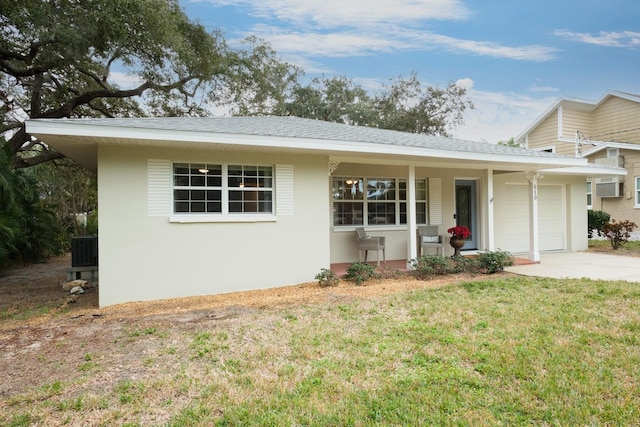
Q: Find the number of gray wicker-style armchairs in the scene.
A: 2